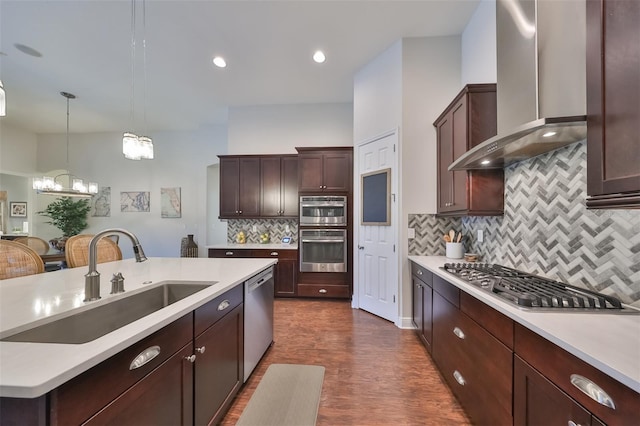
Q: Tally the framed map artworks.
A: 3